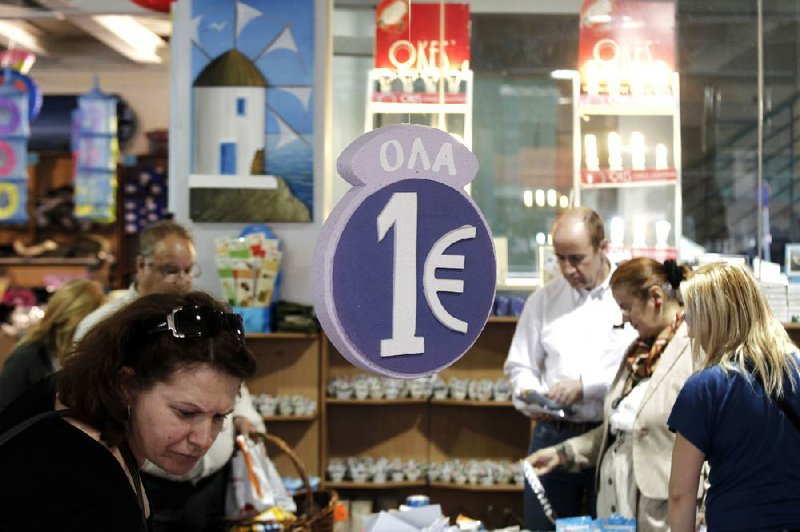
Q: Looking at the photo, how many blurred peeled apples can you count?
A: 0